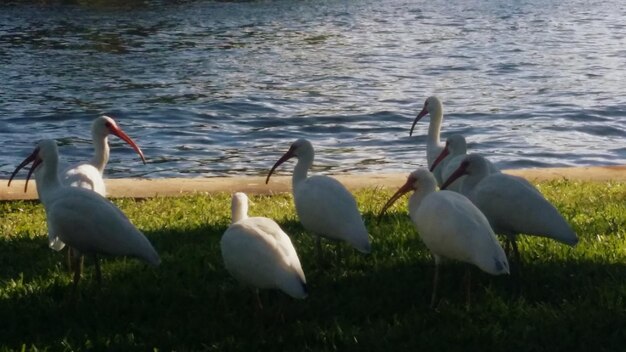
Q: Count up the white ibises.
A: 8